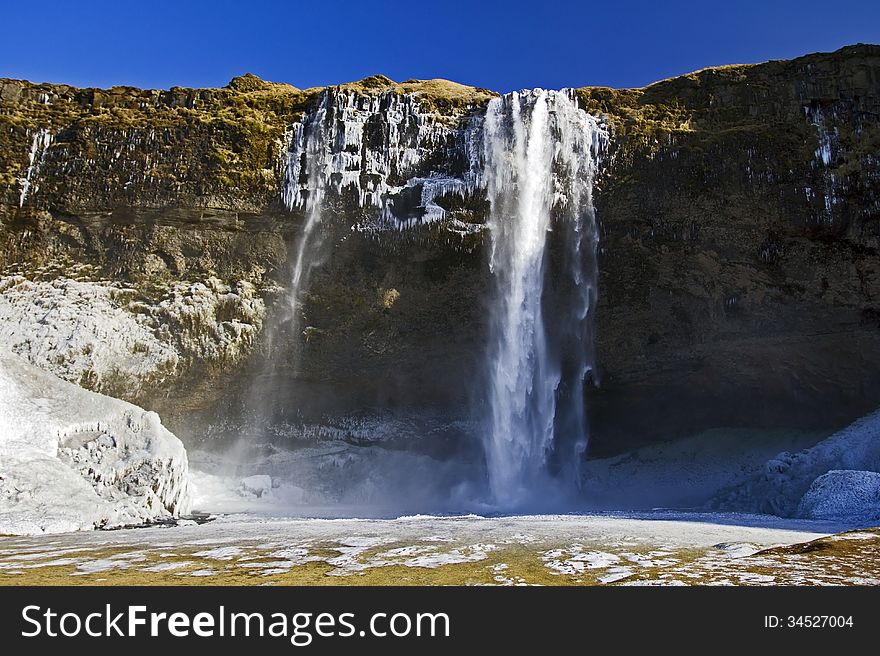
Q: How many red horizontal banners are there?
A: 0